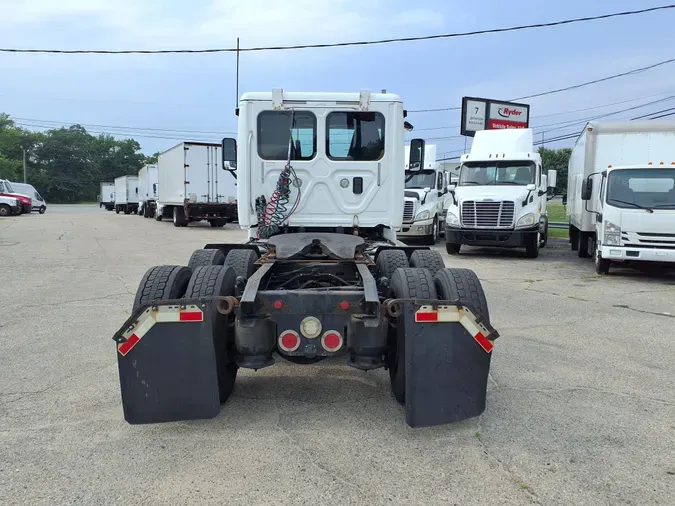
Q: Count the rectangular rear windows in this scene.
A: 2